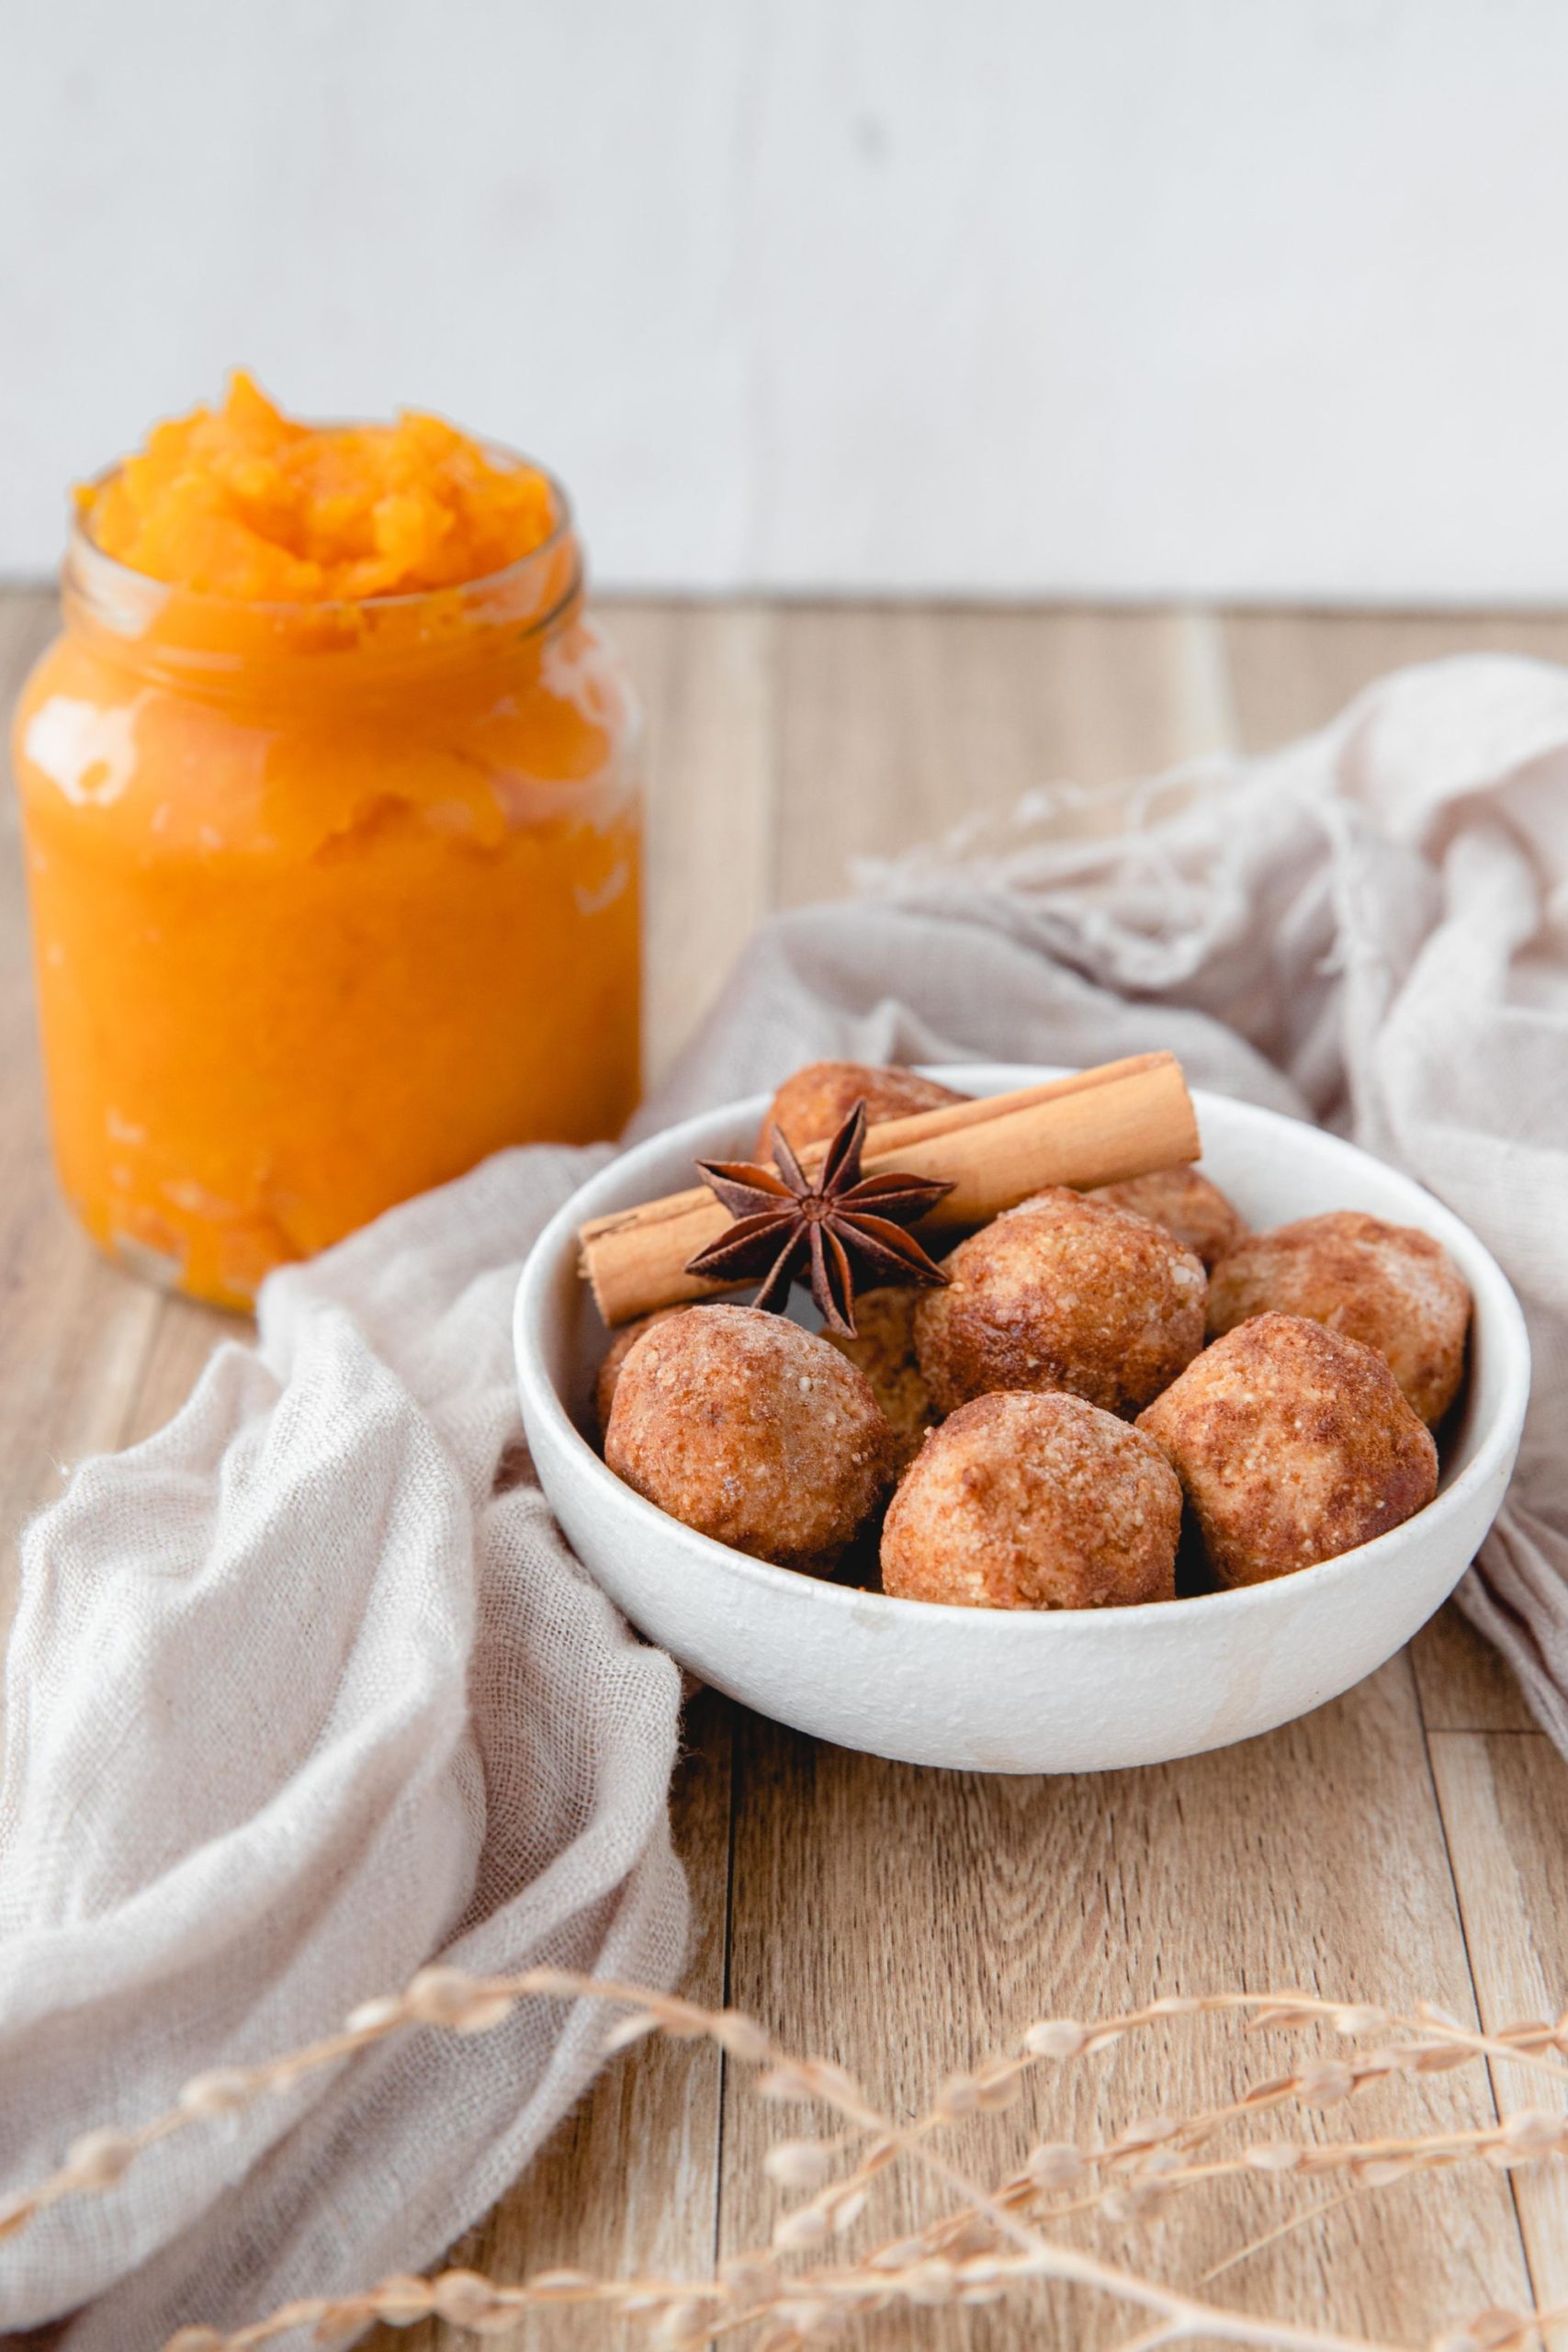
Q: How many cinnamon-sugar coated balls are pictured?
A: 9